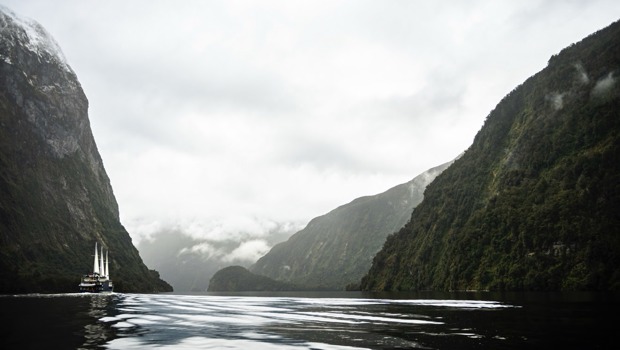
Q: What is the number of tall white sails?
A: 3